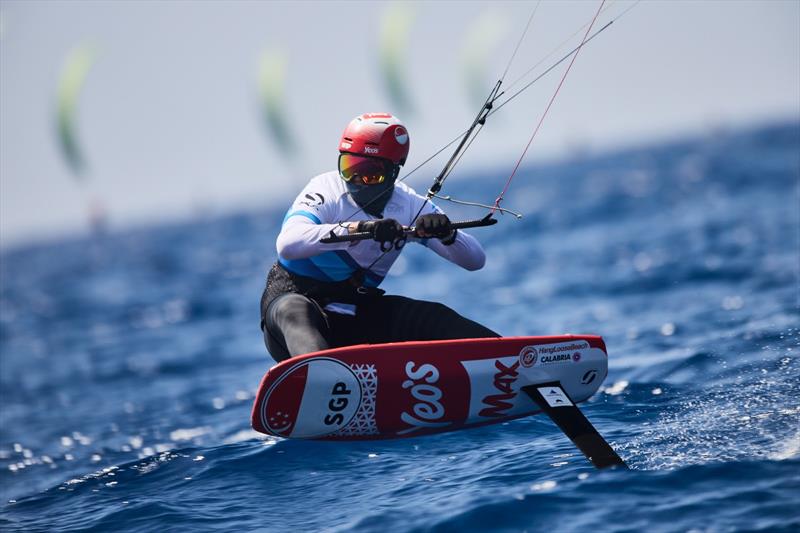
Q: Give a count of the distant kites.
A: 4